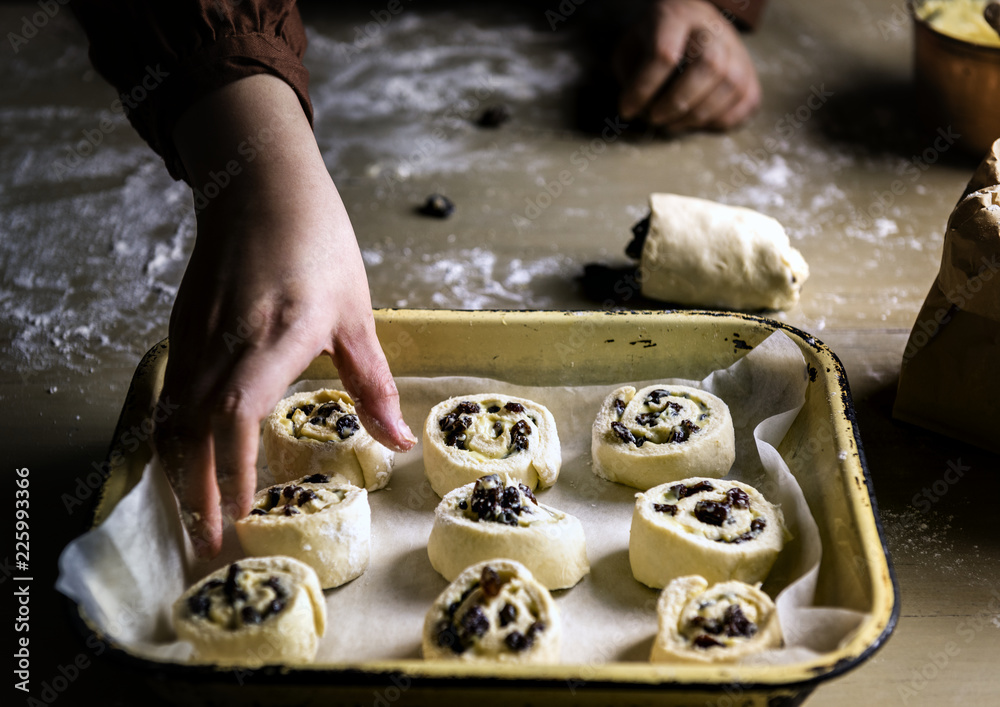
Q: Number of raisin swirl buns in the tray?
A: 9